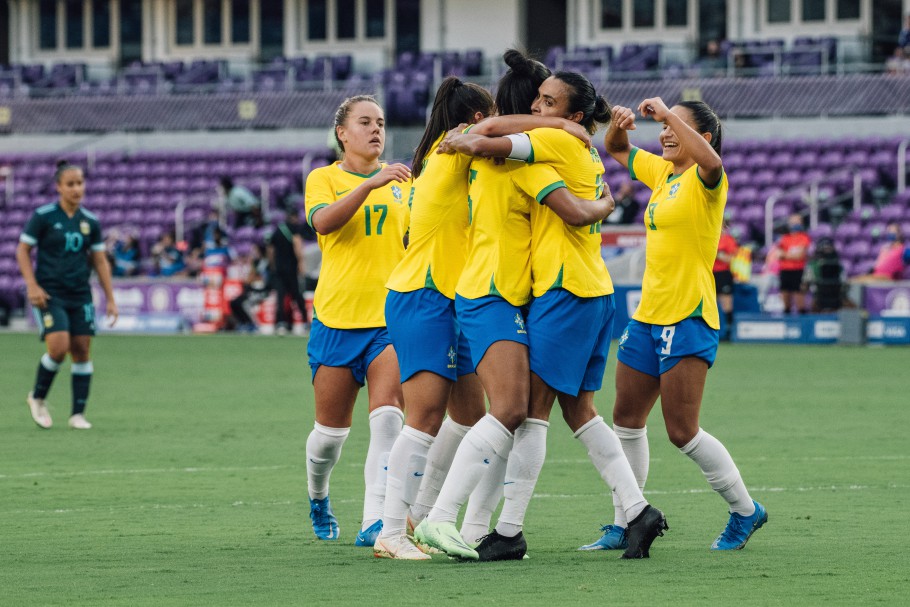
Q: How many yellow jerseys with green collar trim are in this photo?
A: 5